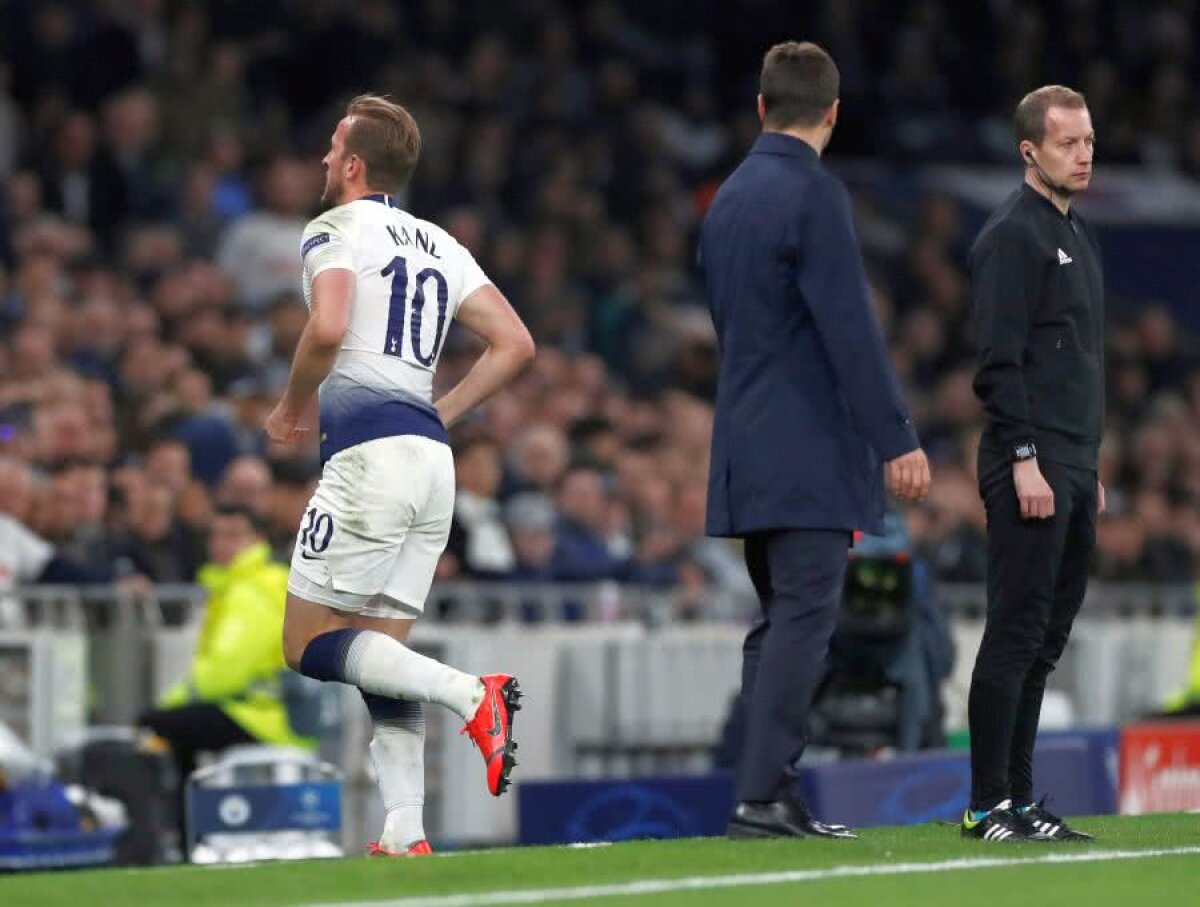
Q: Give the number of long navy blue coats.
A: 1